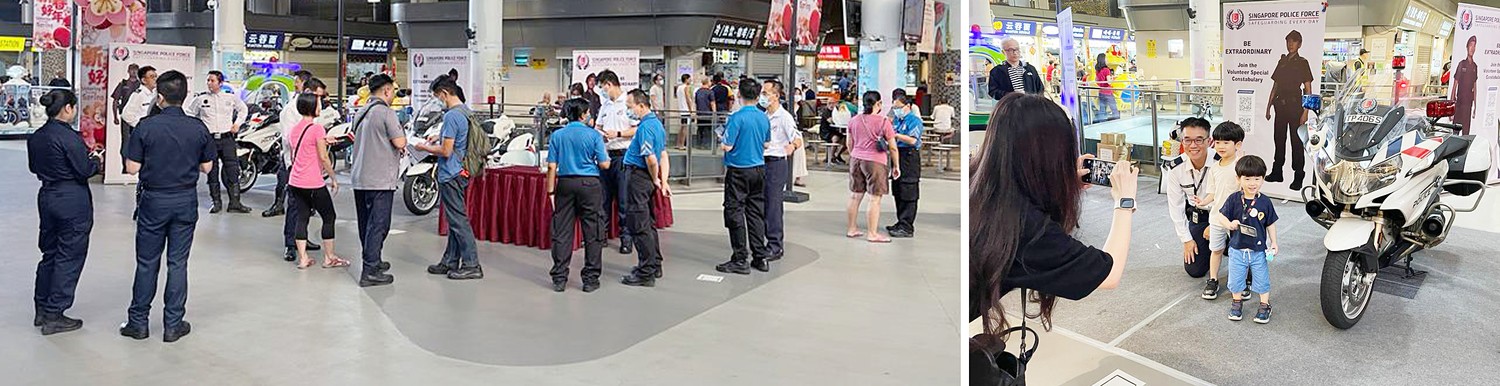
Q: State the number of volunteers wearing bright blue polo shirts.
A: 4